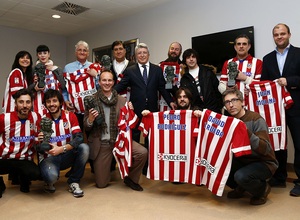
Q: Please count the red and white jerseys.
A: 12